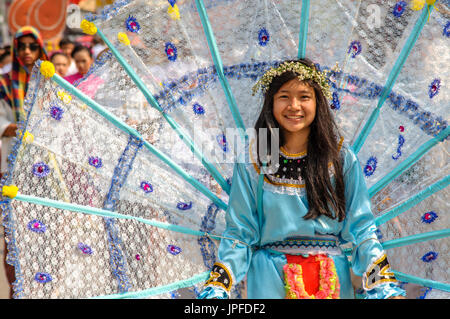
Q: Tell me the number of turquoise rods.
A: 11